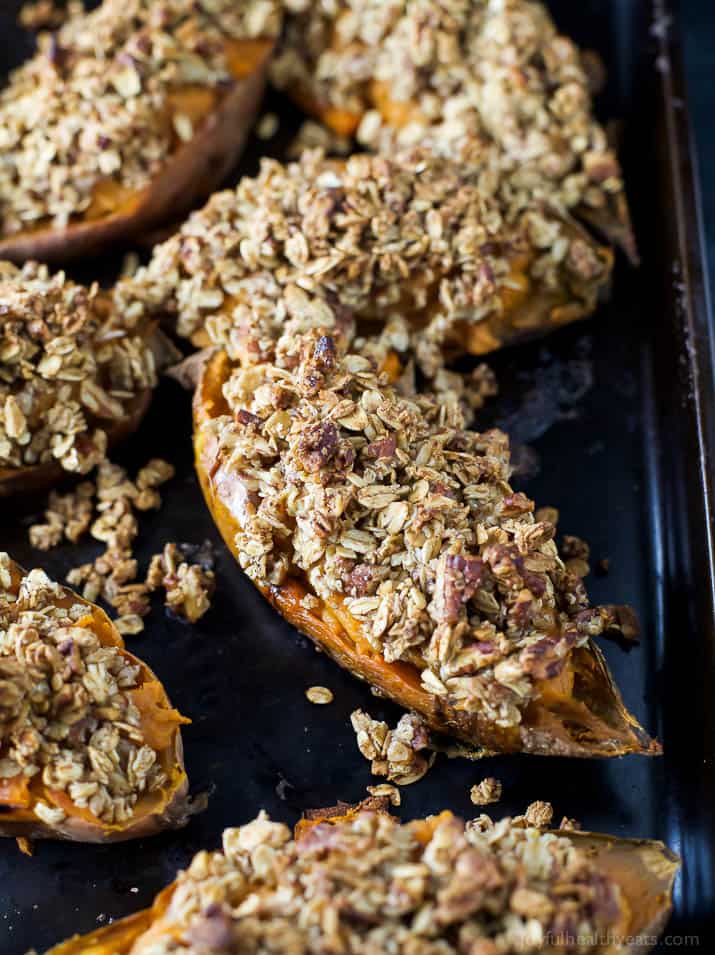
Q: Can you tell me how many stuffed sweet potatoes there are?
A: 7